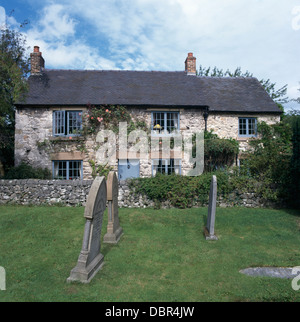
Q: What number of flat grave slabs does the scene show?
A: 1